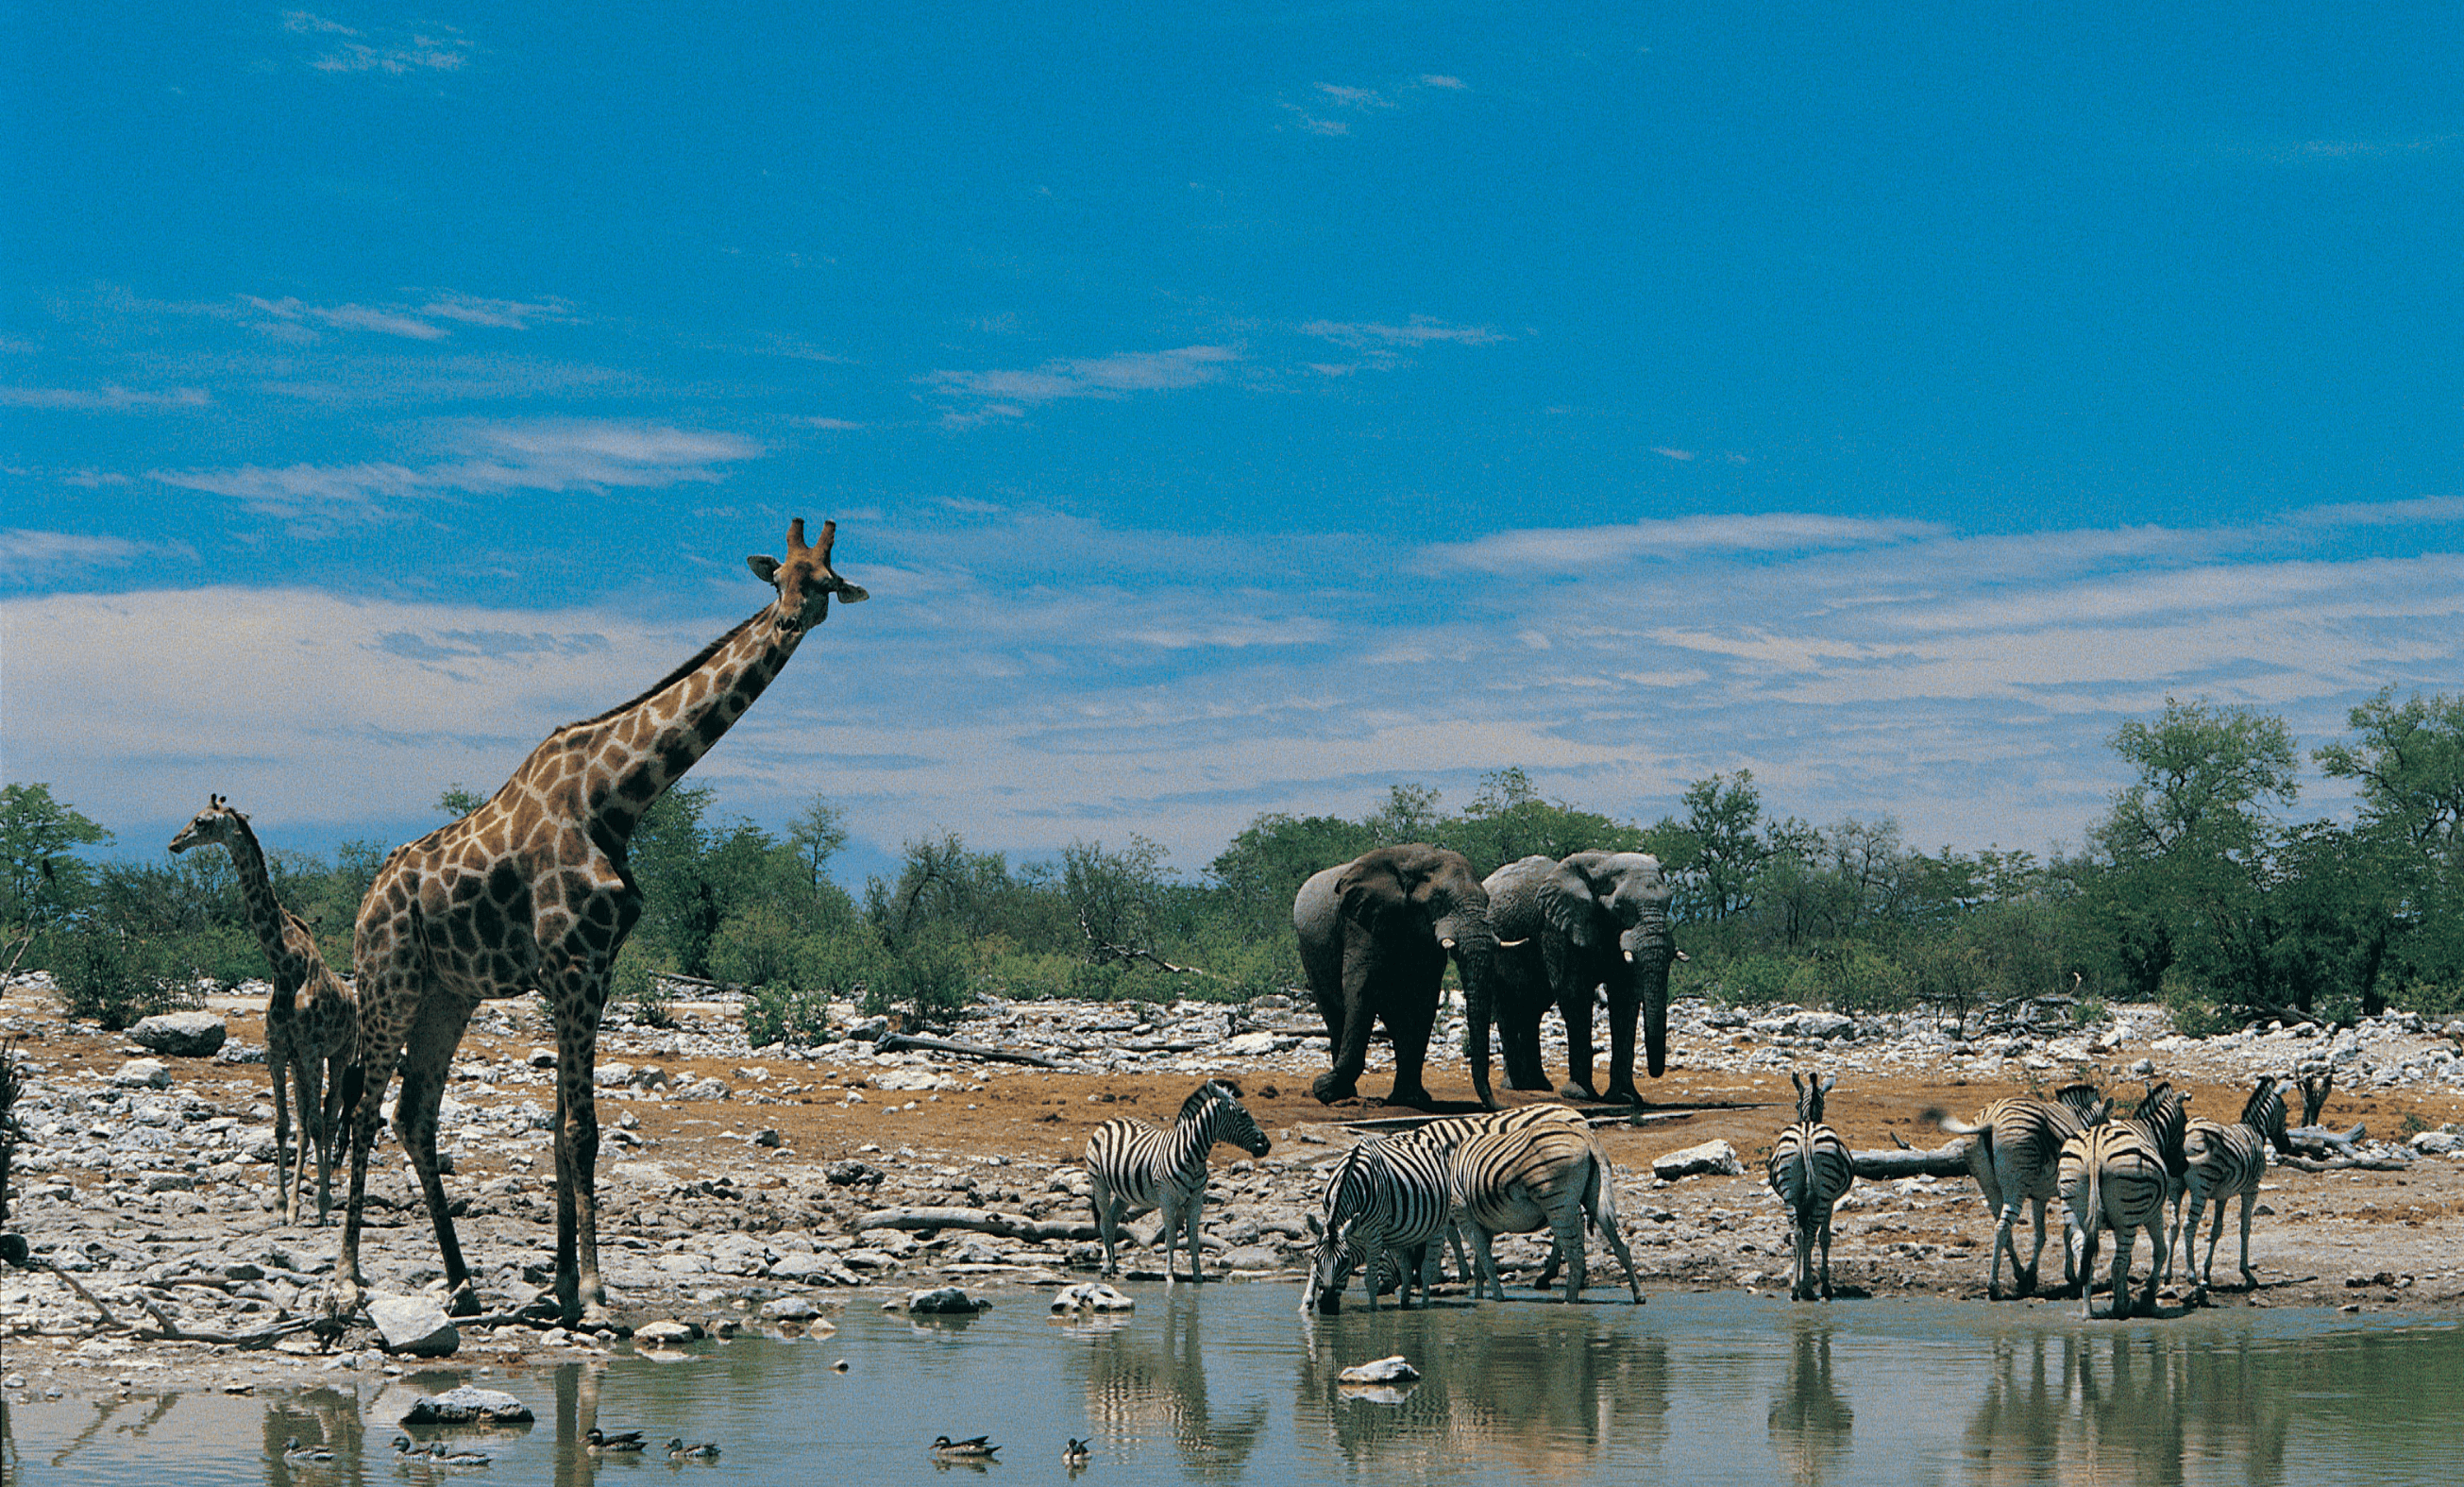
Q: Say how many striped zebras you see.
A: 8